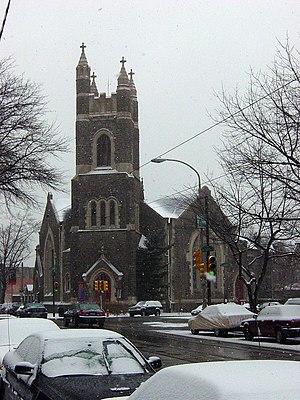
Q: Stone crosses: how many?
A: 4